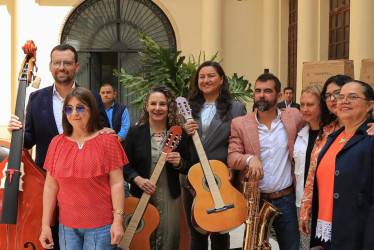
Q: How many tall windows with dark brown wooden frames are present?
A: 2